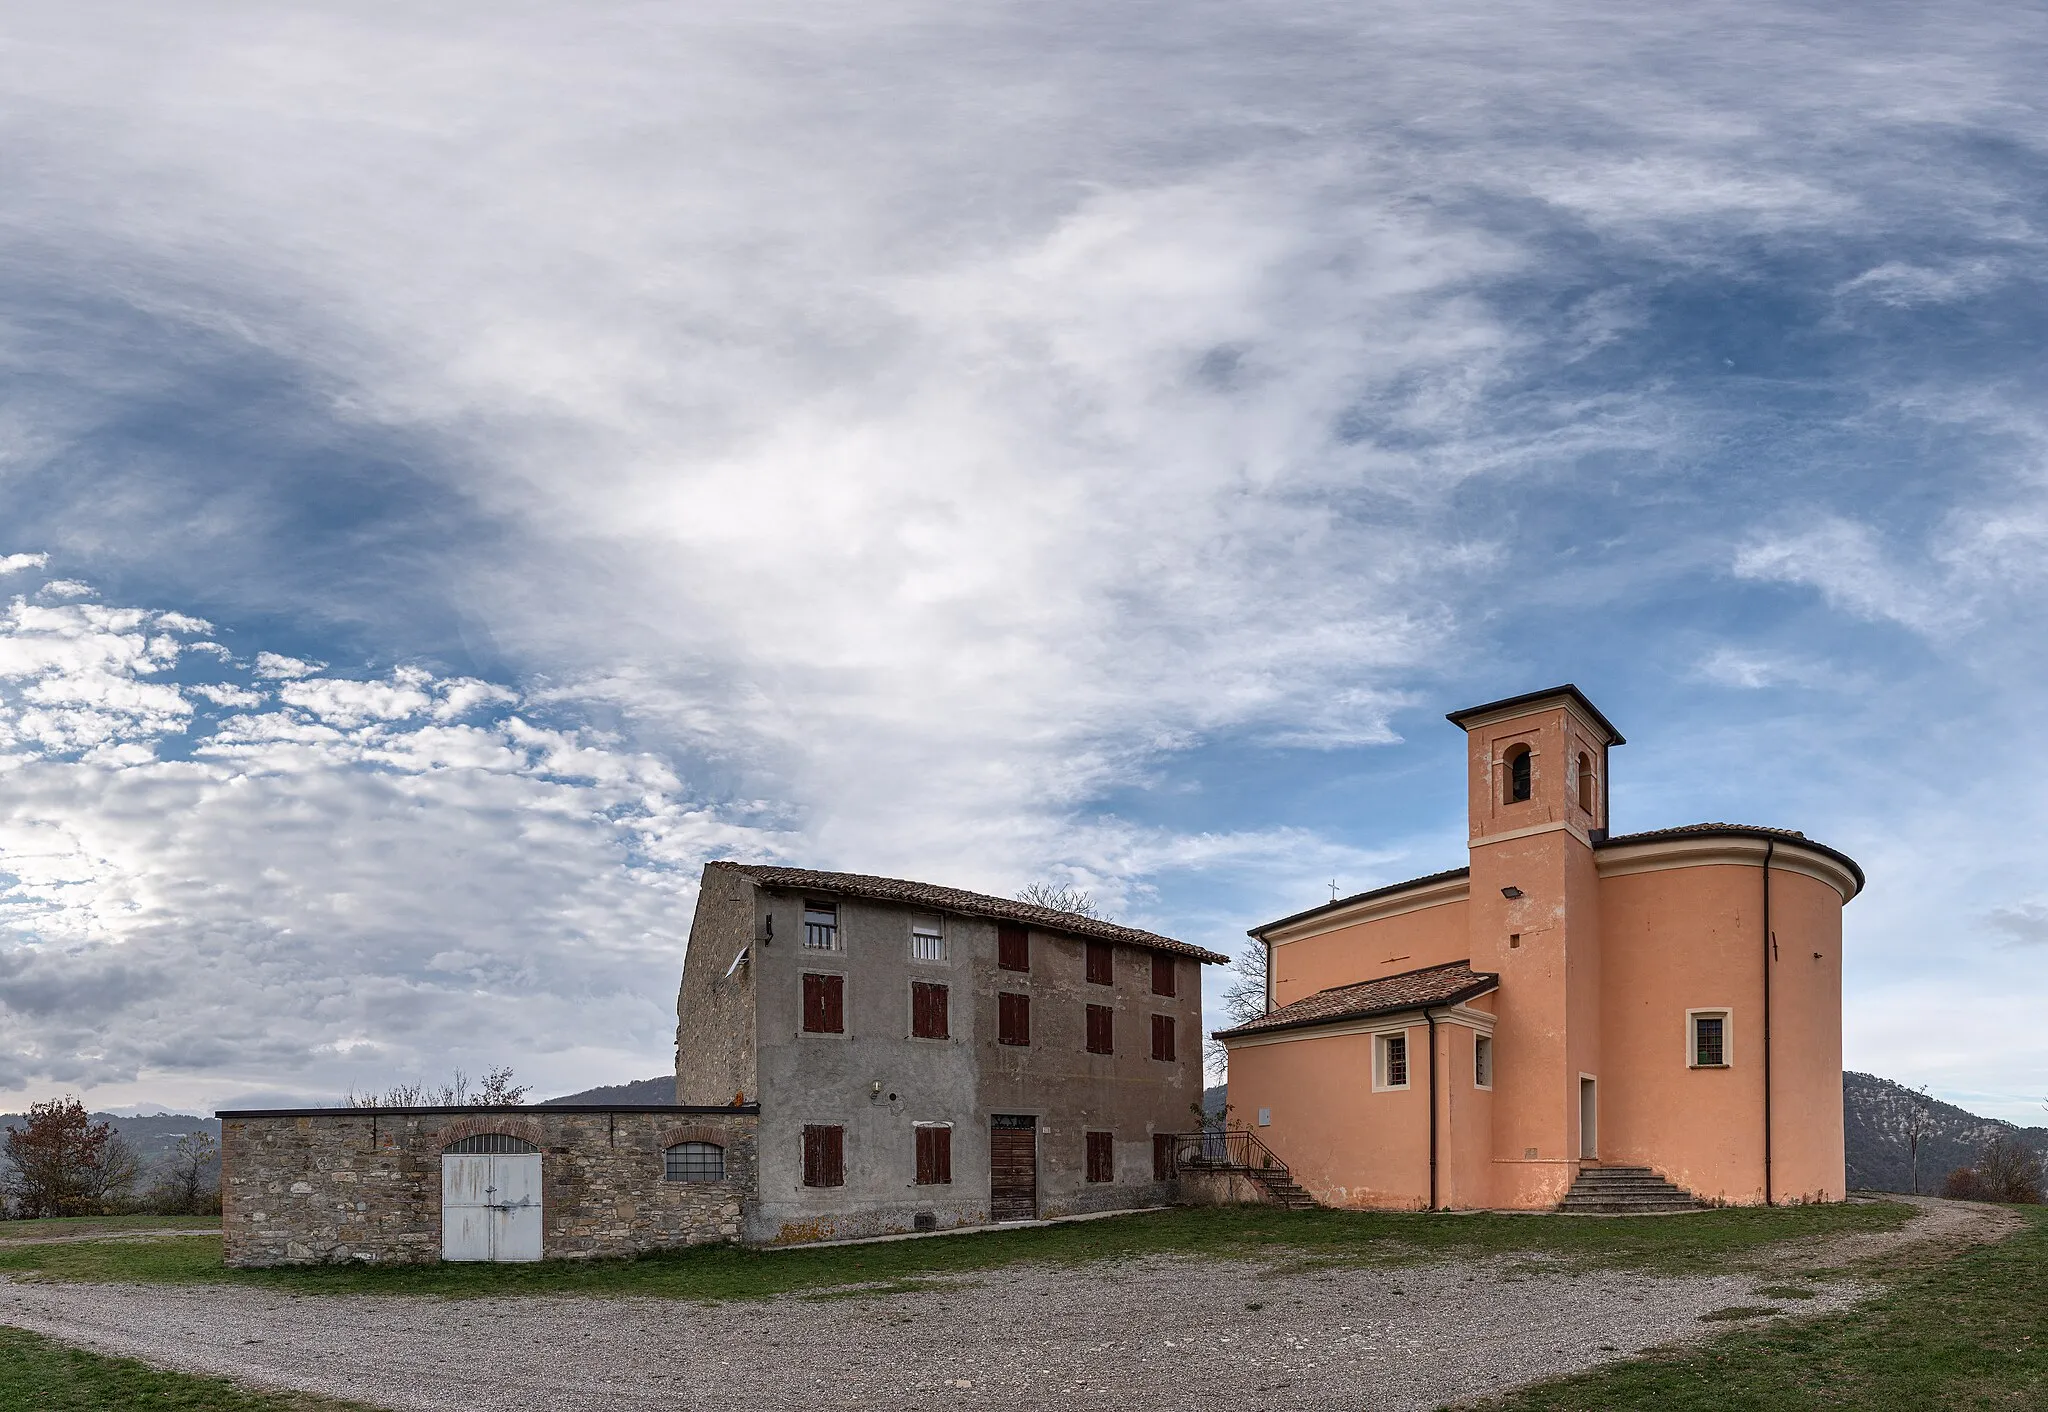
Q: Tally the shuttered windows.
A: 12